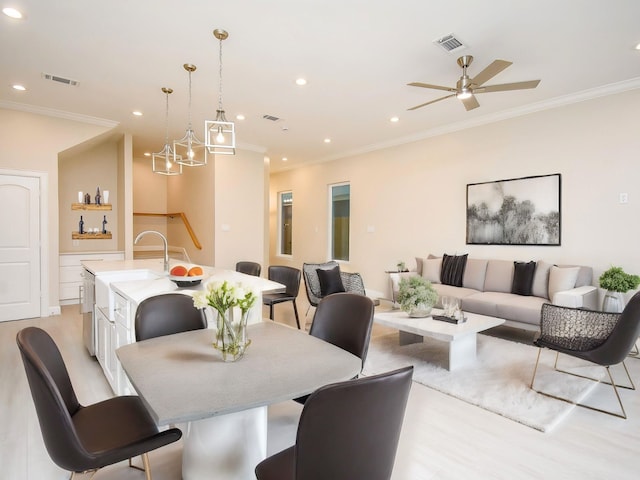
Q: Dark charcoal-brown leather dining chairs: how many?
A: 4